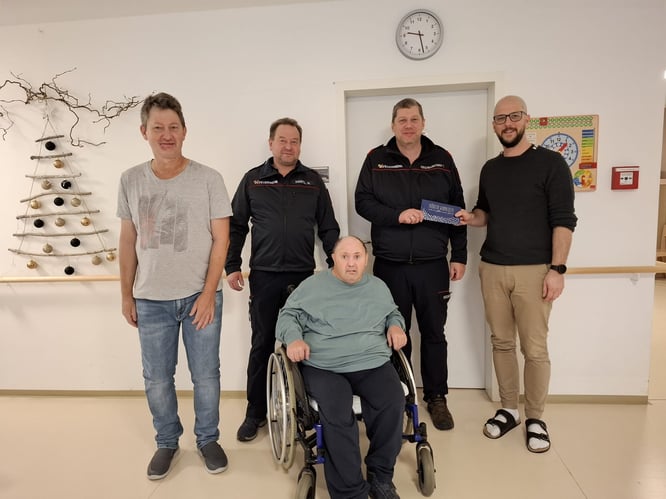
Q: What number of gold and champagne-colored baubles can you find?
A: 10